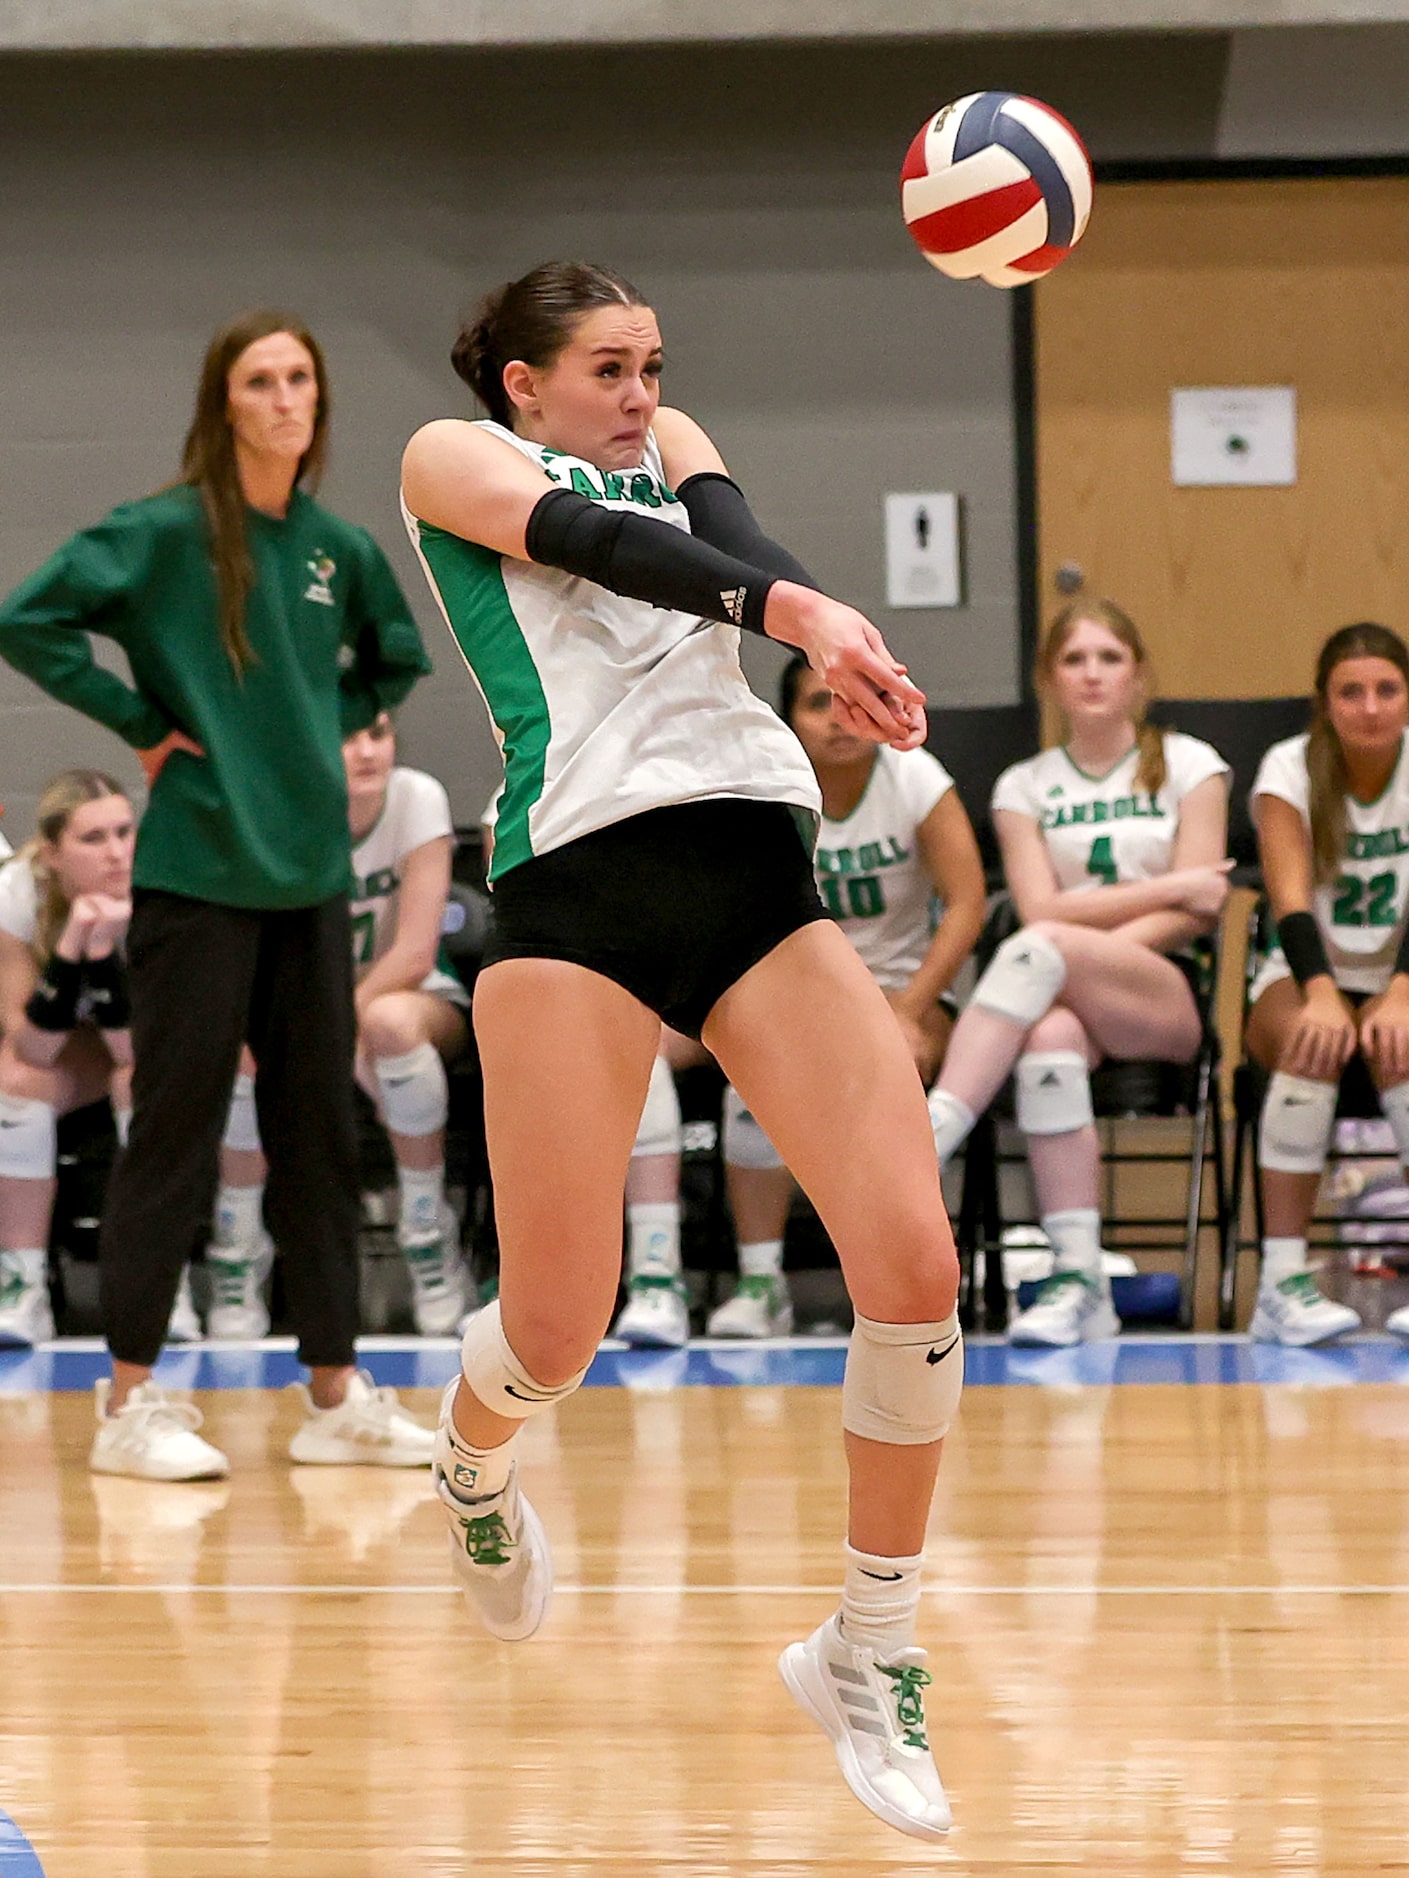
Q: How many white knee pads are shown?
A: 12